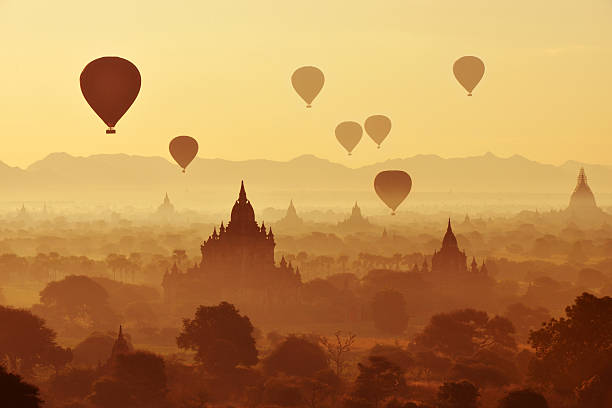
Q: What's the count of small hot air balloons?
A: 6